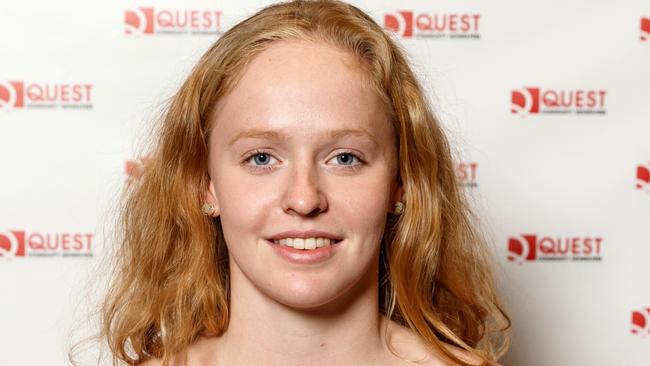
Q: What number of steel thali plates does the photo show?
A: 0